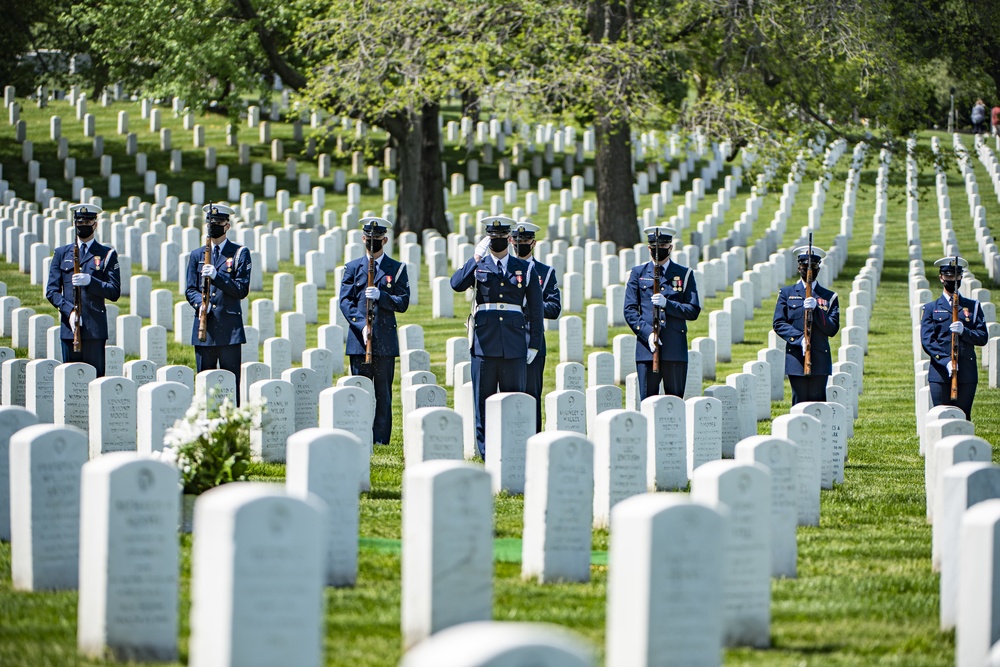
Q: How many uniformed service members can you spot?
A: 8